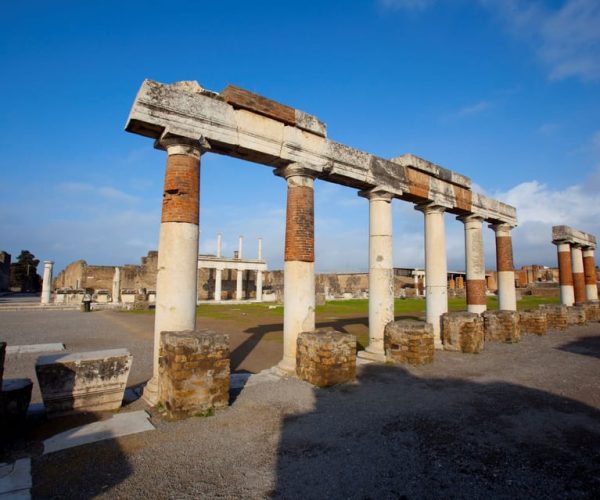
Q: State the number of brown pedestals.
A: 9